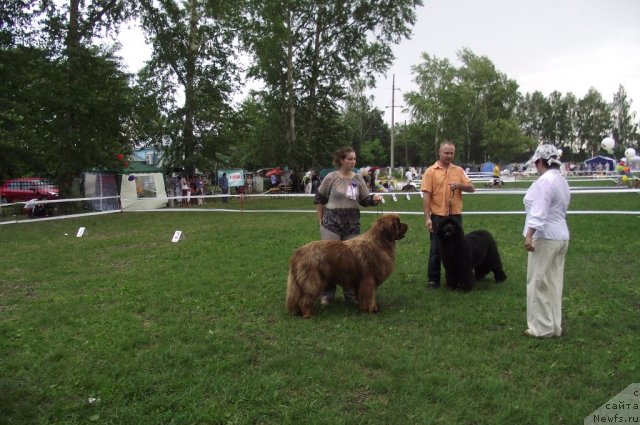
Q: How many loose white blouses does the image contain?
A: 1